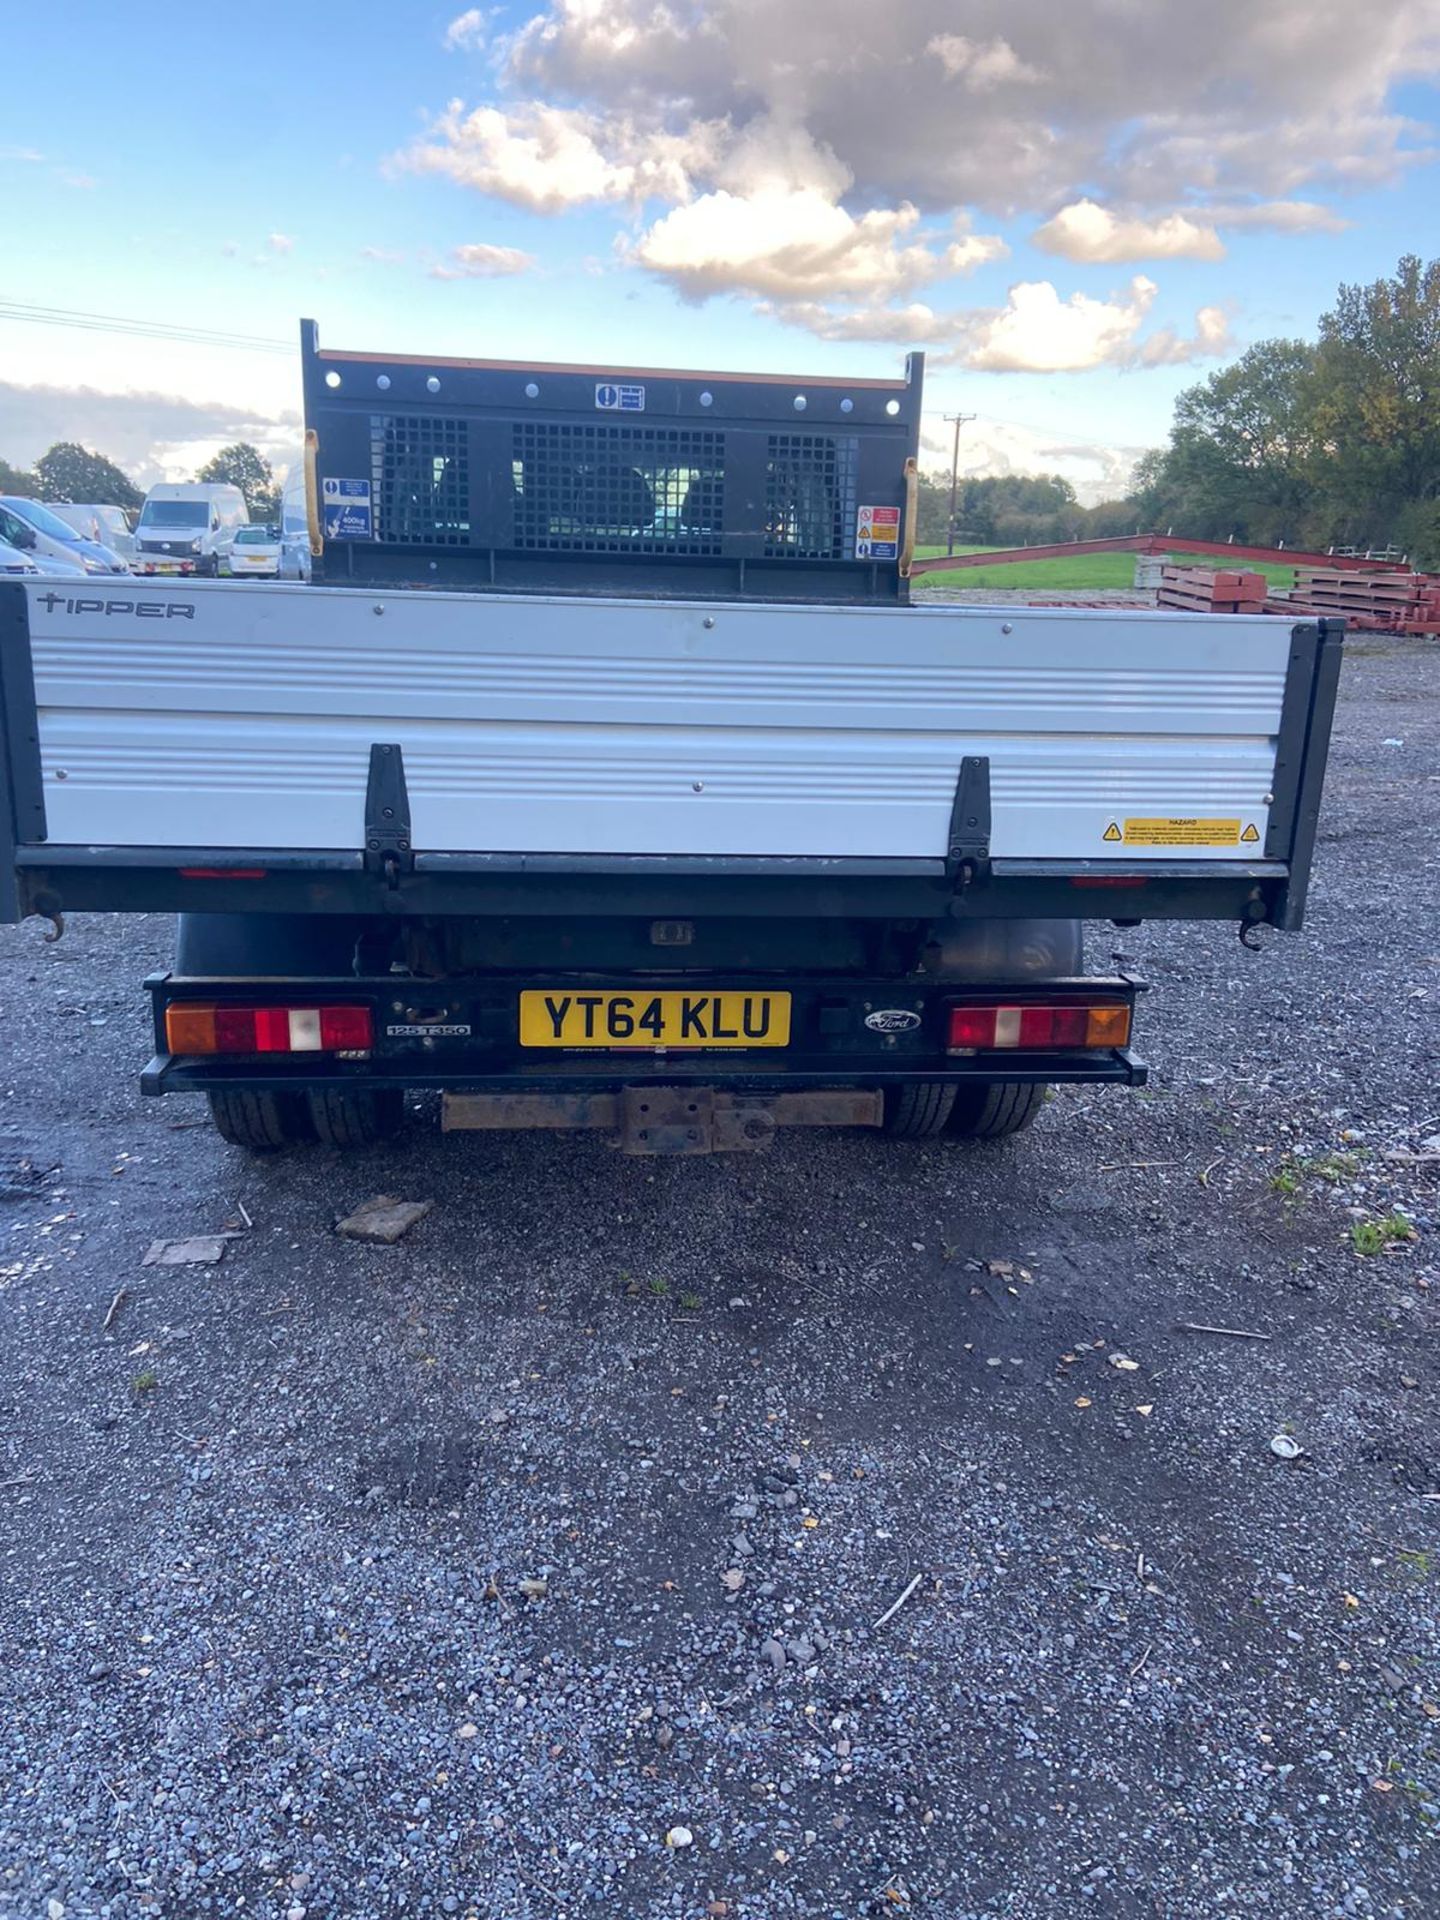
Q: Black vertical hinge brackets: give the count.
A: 2